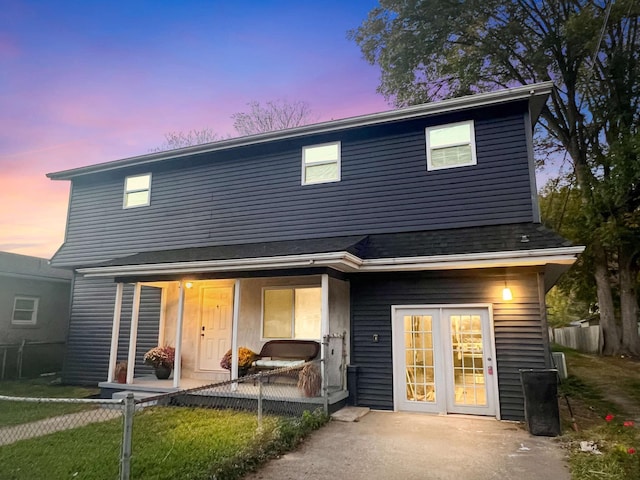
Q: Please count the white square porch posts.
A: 5